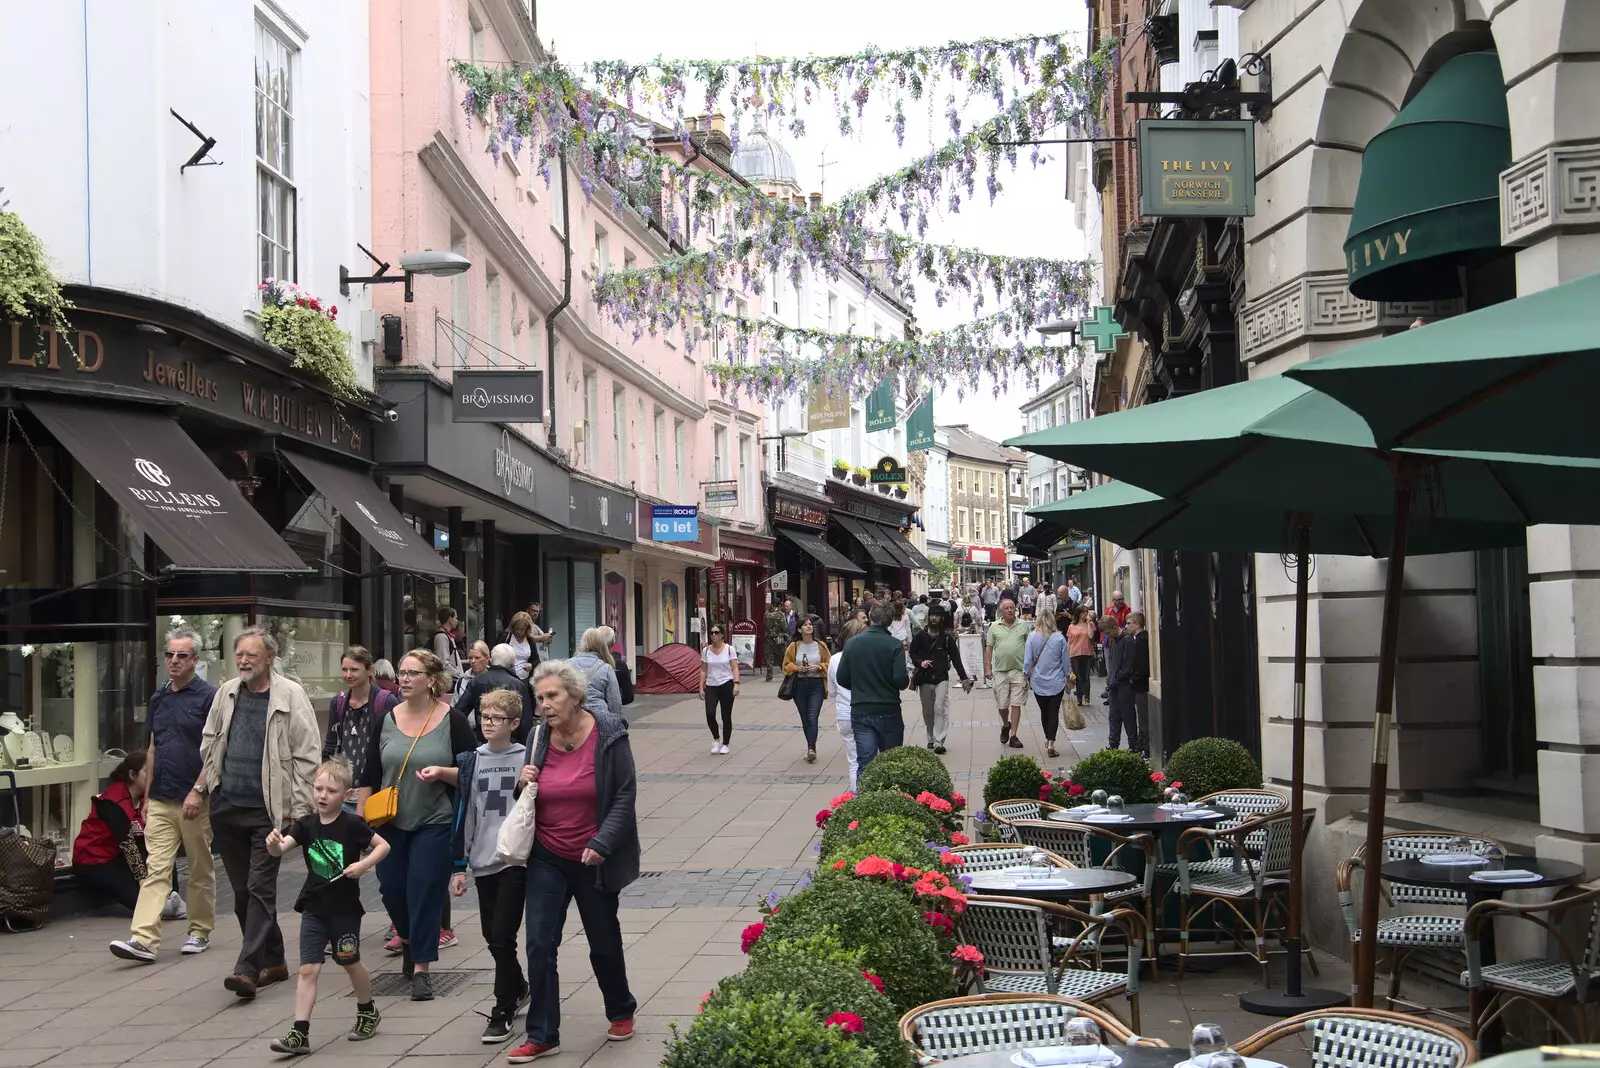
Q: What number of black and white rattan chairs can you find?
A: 10